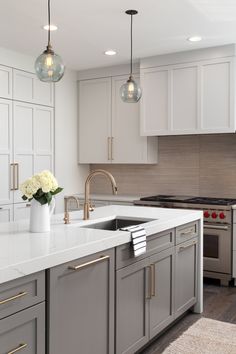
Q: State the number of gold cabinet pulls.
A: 11